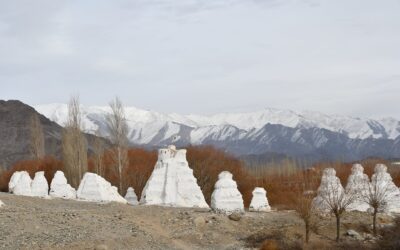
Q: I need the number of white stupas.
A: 11